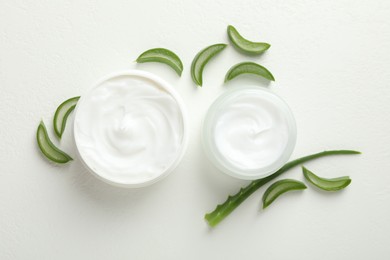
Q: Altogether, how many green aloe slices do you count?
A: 8